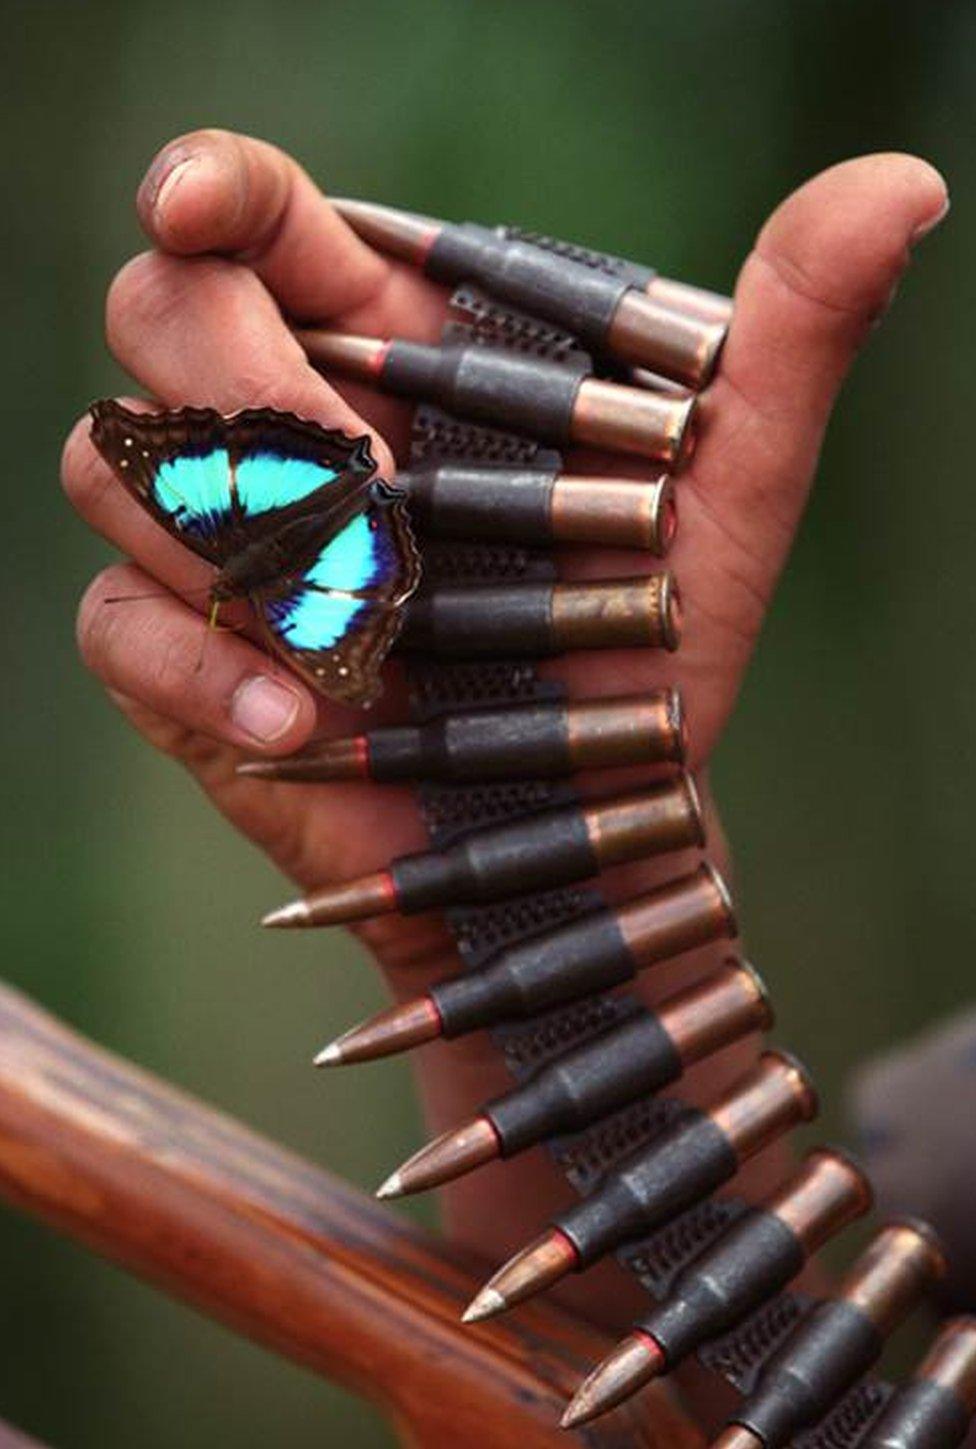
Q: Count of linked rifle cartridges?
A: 13